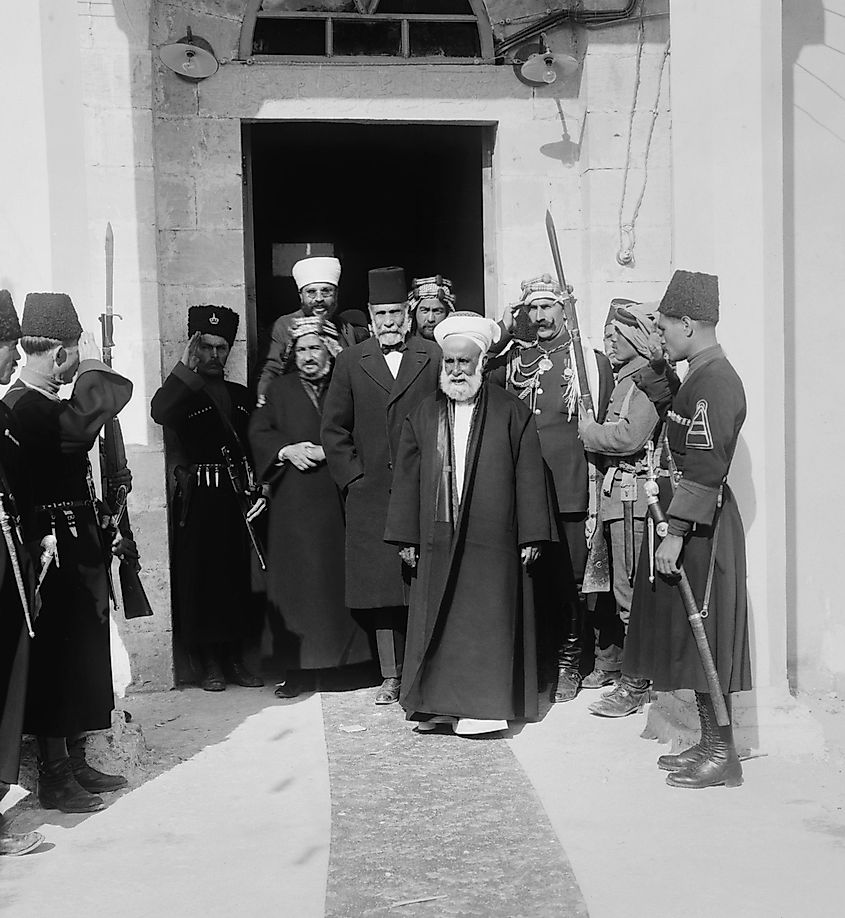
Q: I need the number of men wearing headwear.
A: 12